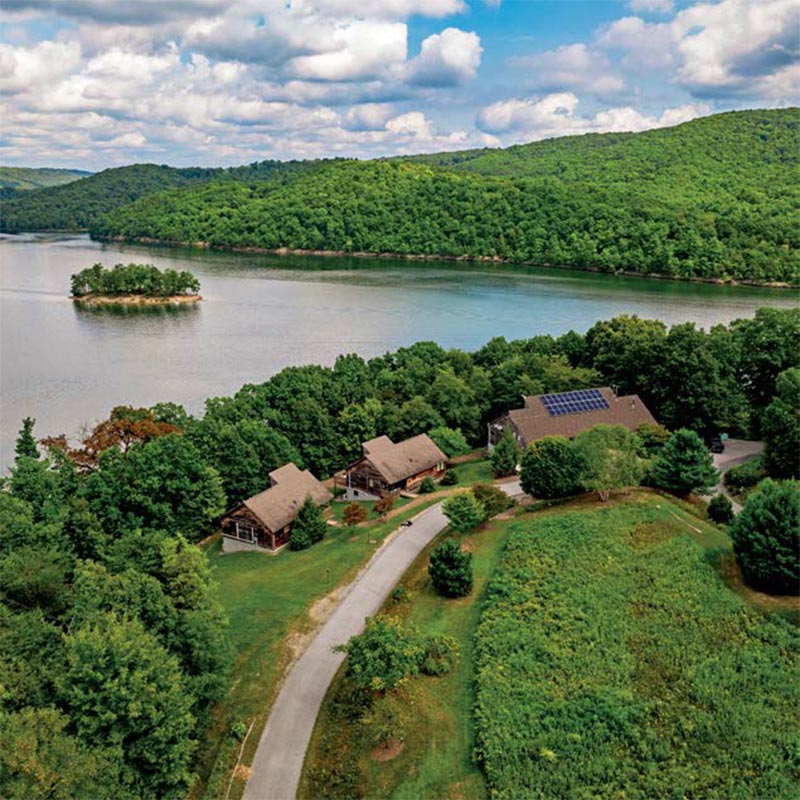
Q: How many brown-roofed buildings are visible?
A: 3